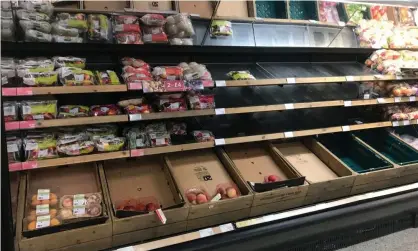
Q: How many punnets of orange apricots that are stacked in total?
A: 3